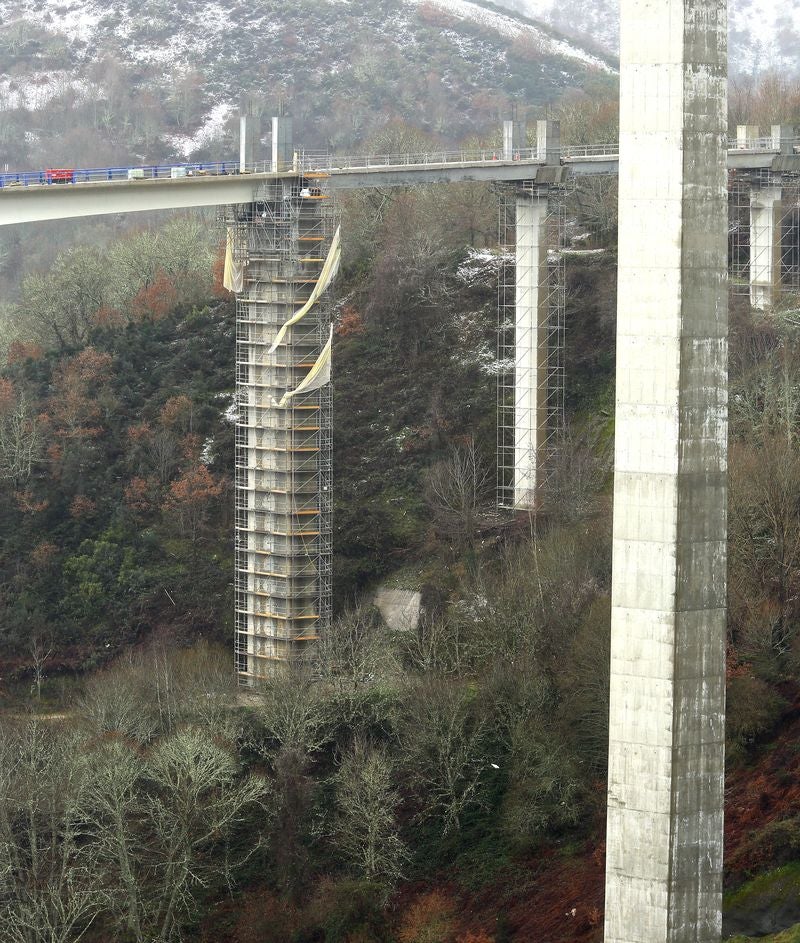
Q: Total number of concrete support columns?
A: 4